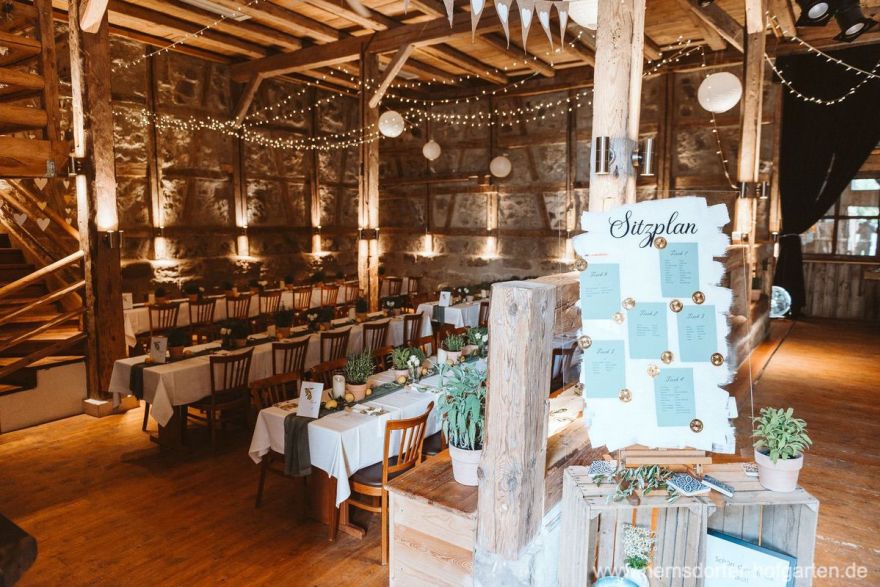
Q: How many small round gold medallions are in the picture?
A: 12